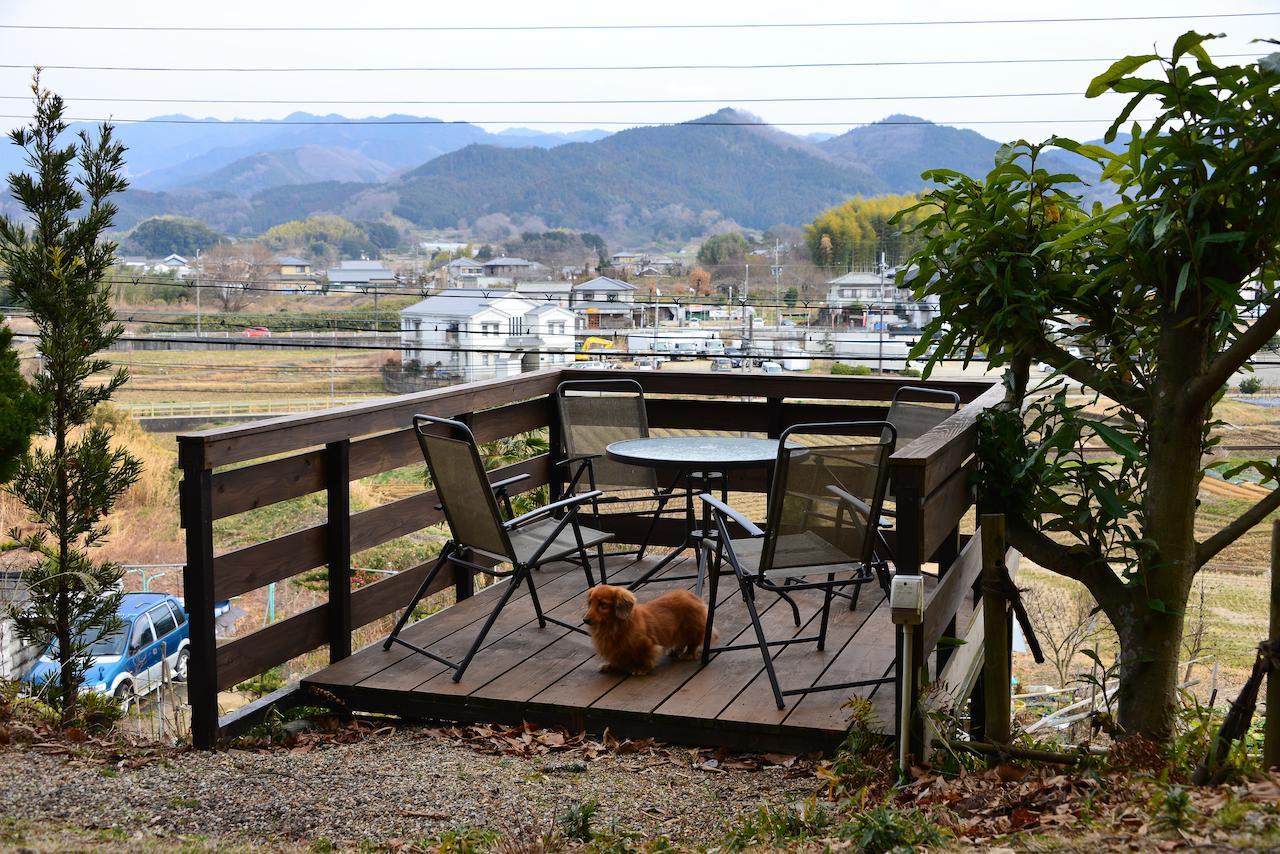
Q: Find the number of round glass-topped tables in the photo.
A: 1